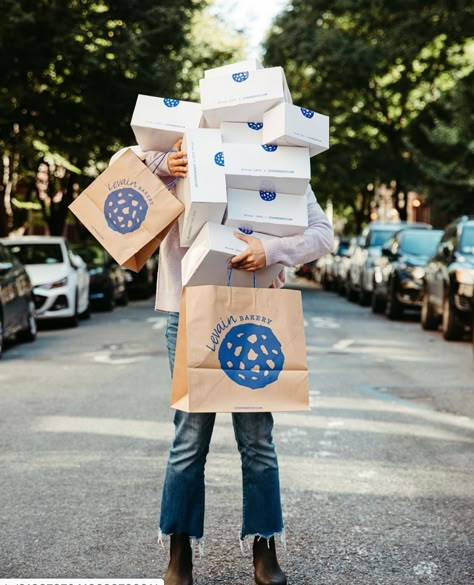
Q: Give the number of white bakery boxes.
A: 9